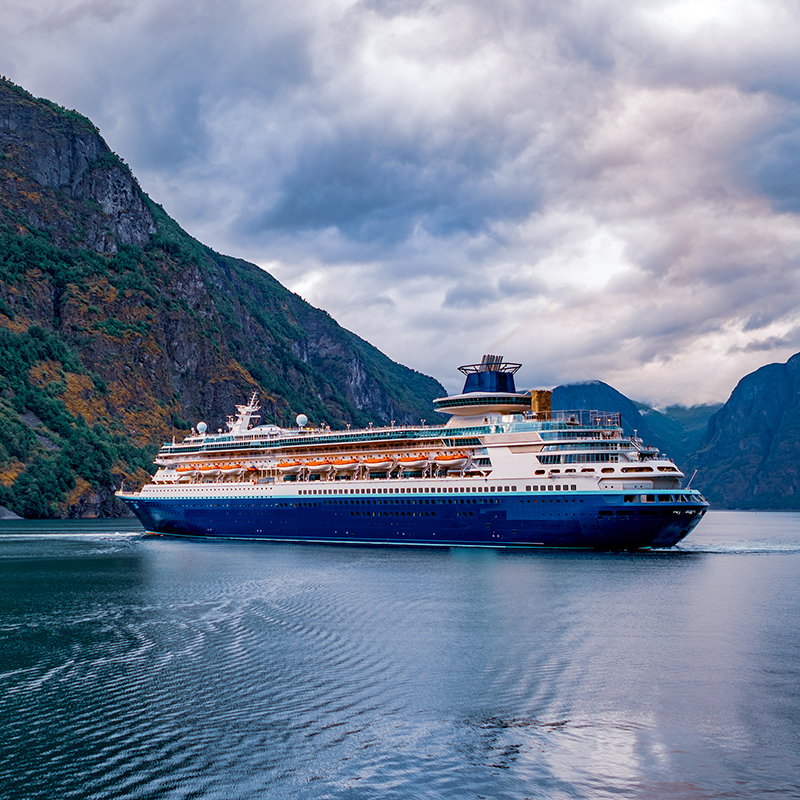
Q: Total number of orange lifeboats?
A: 9